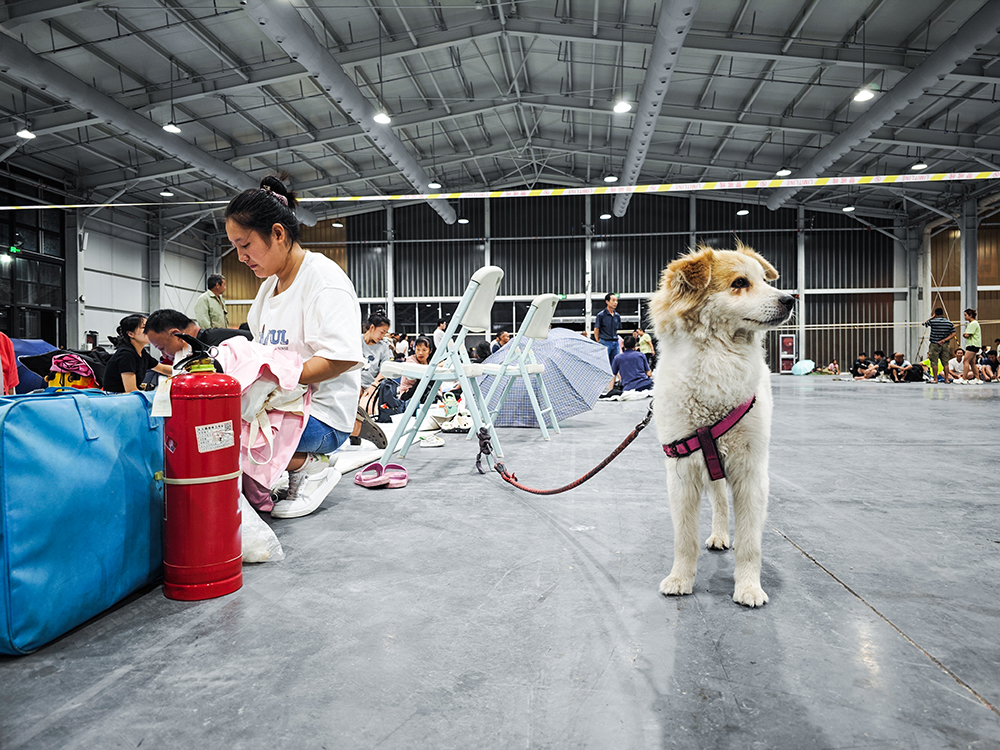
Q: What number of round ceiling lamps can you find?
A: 15